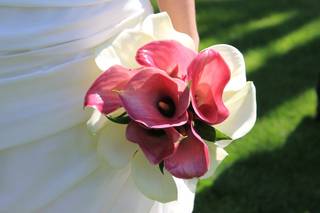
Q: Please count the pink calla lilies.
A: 6